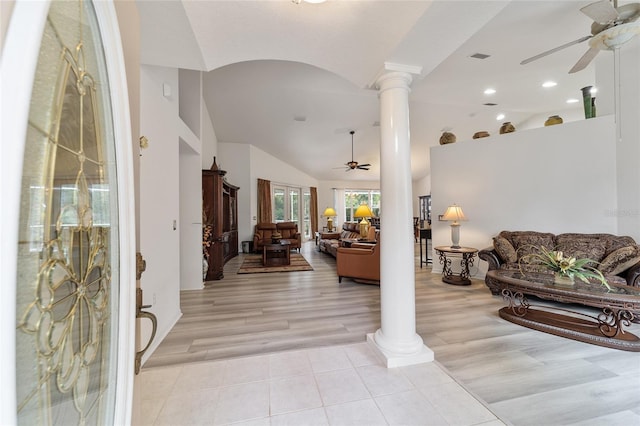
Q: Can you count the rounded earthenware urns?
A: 4